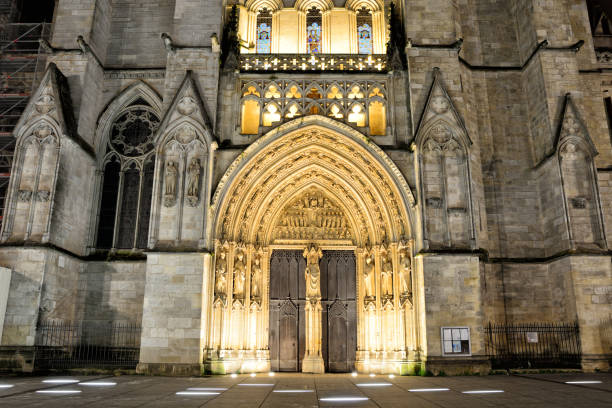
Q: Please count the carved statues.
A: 9